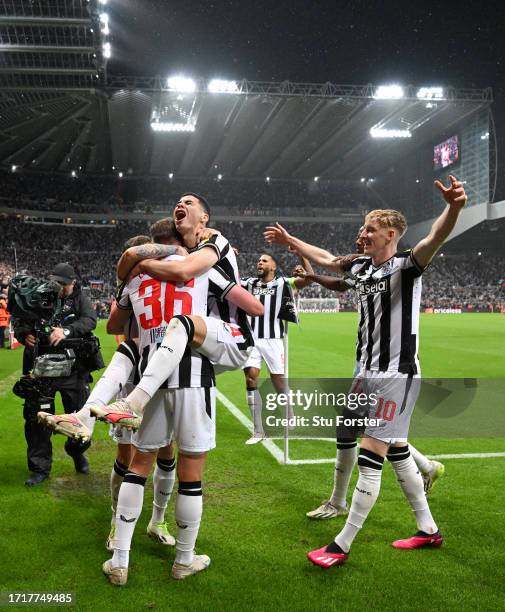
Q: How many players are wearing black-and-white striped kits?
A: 6